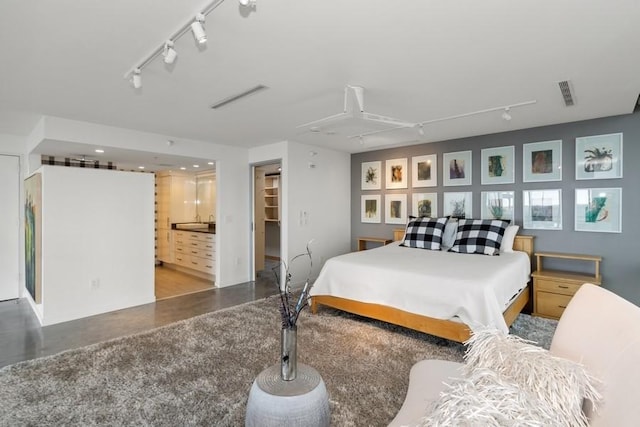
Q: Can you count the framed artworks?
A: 14